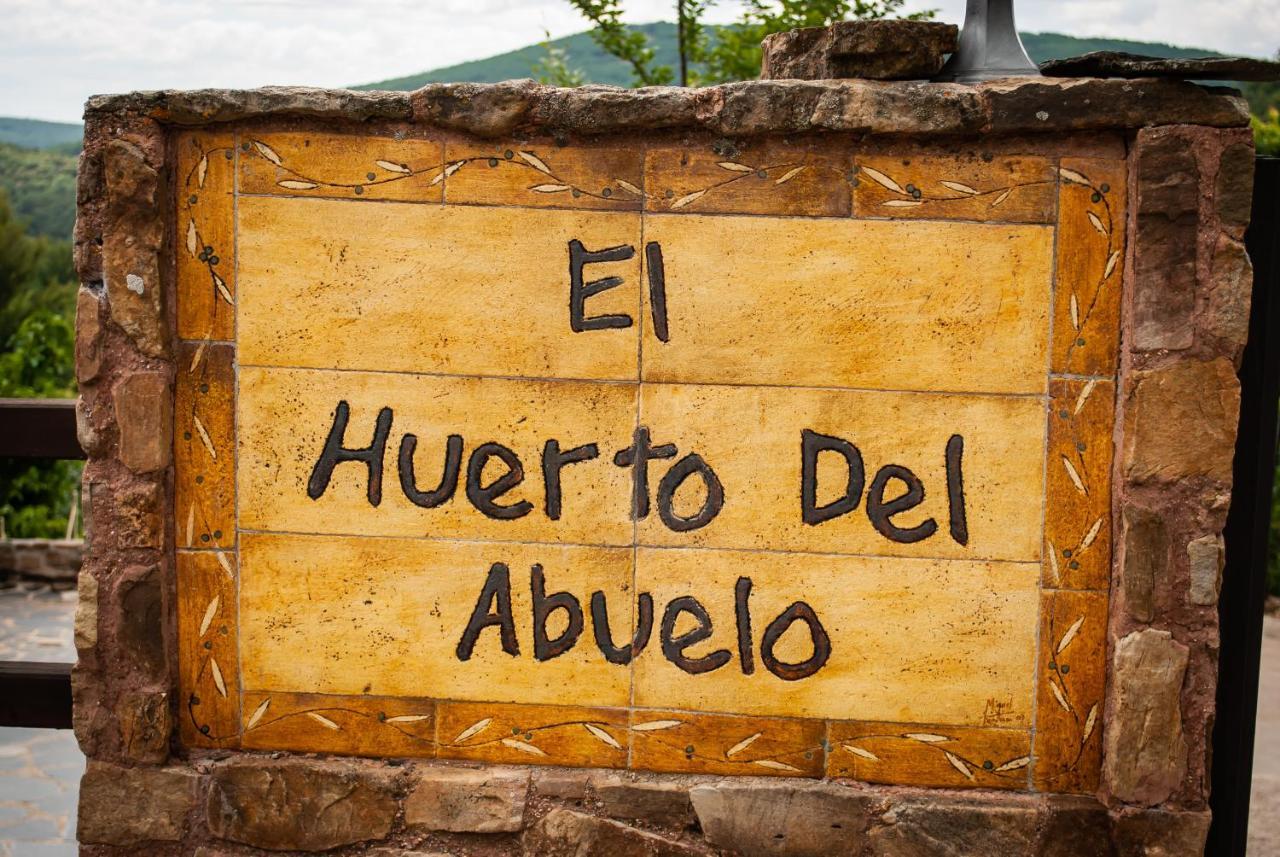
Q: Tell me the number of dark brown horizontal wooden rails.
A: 2